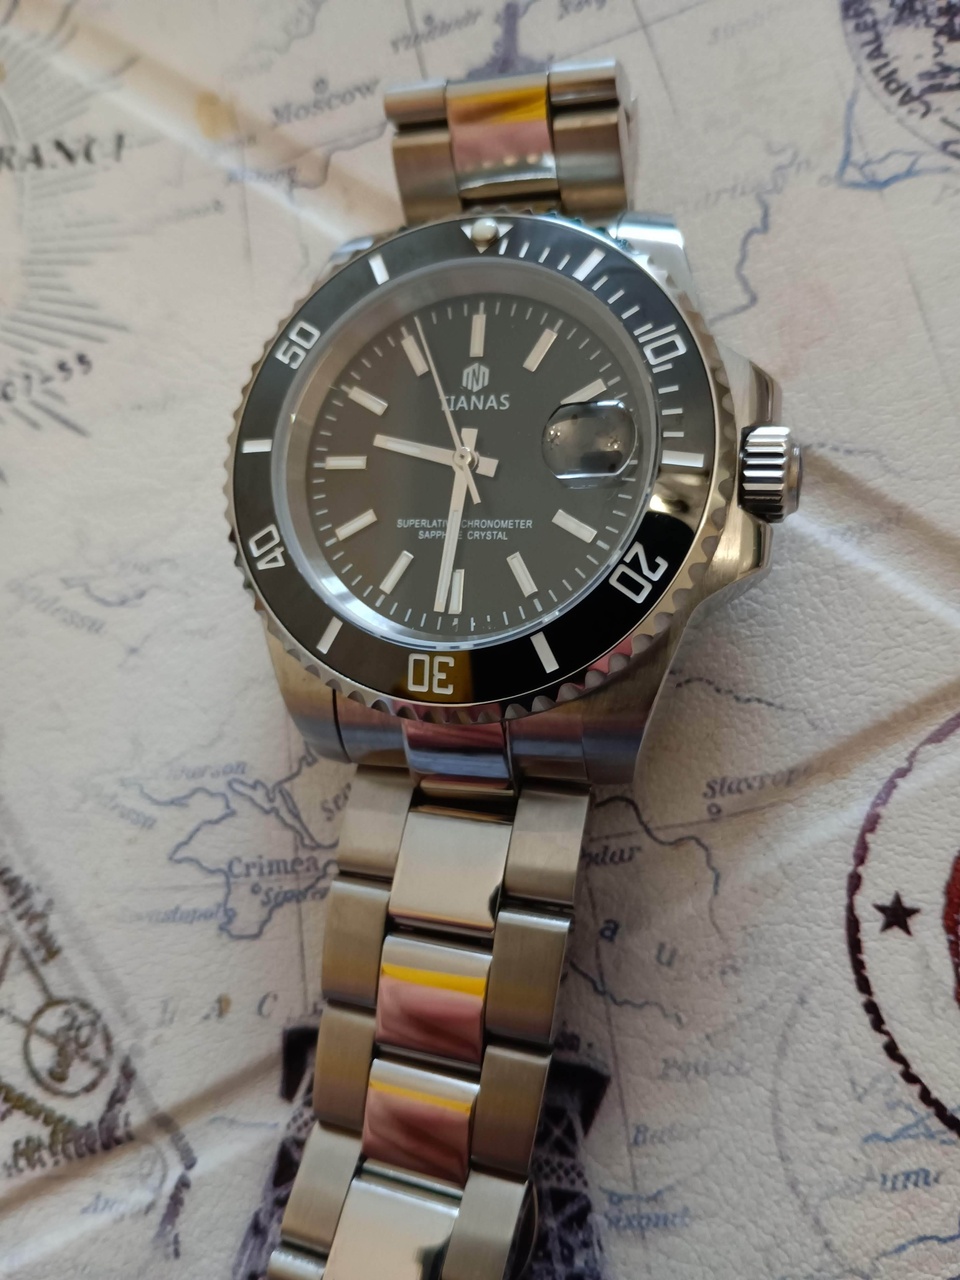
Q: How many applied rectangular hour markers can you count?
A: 11